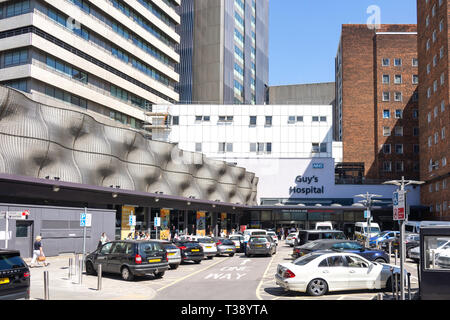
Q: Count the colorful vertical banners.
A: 4